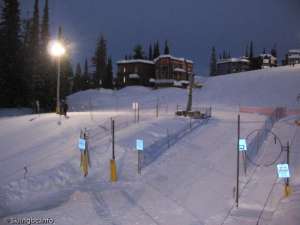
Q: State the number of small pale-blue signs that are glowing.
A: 4